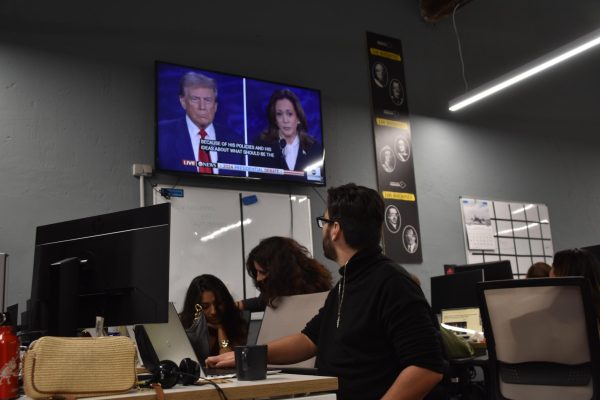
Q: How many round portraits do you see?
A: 6